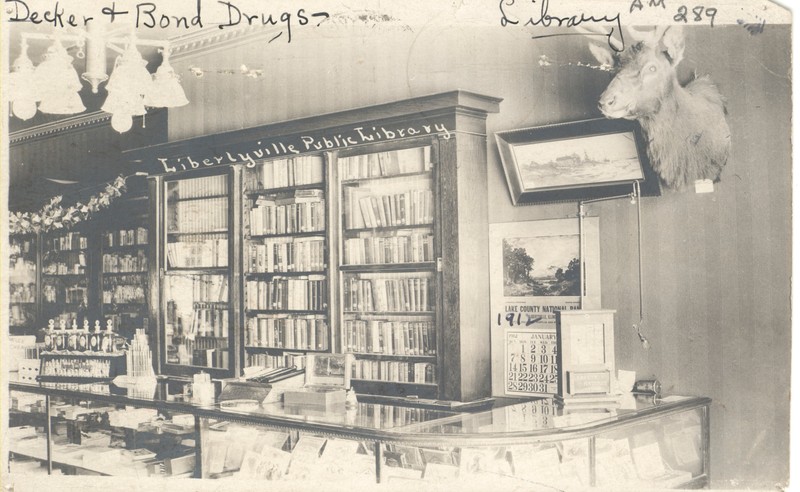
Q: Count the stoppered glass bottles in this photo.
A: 6